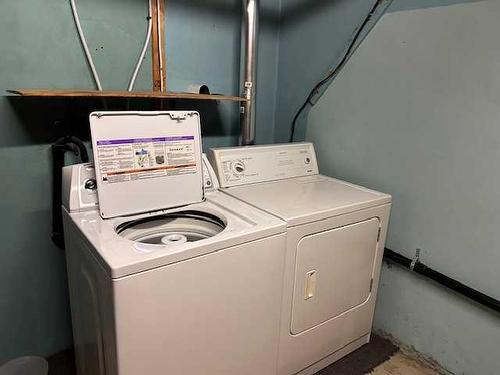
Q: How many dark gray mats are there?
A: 1